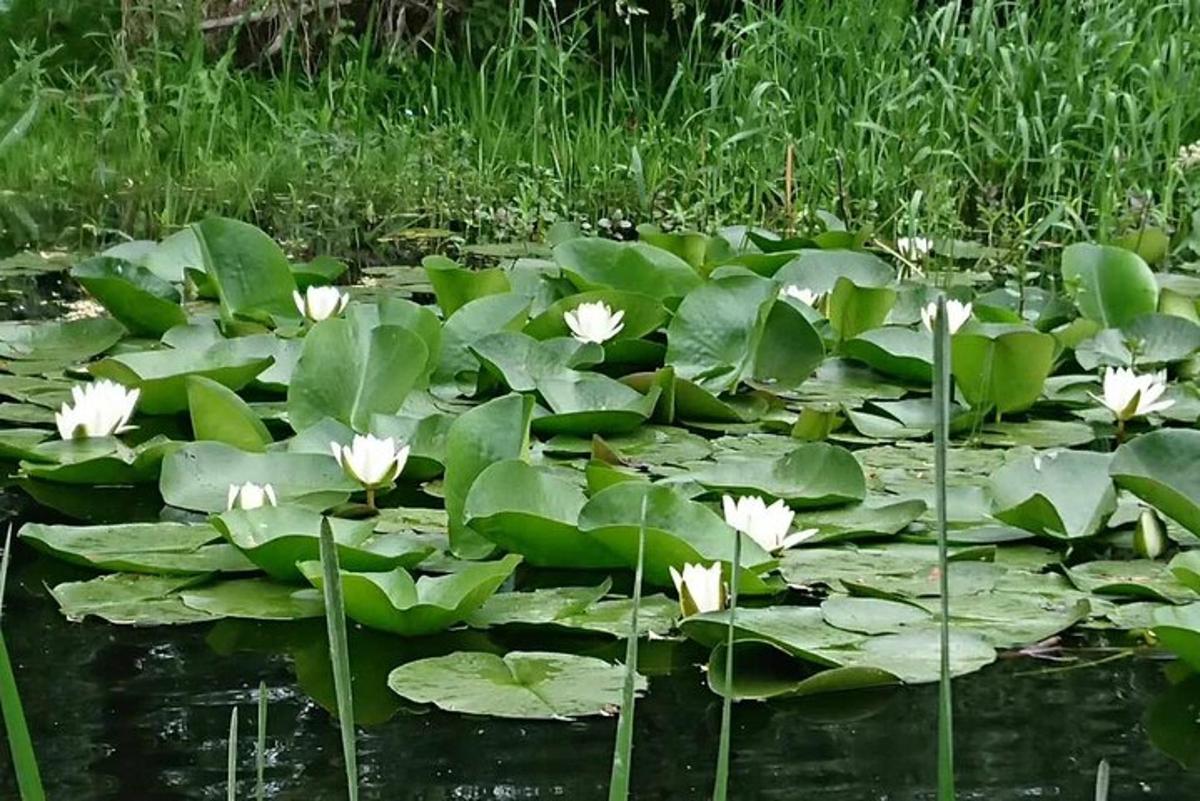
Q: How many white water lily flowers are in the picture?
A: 11